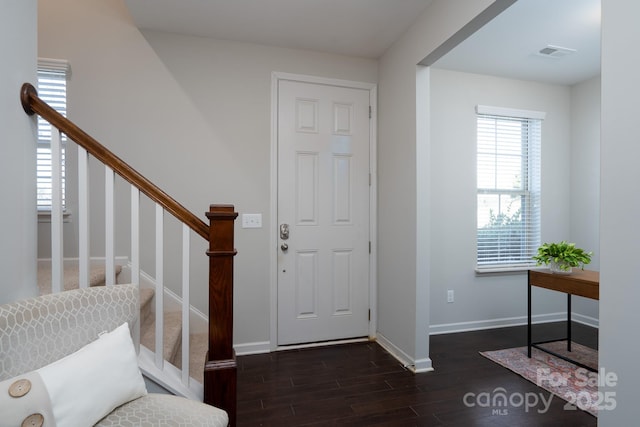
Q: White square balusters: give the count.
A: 6